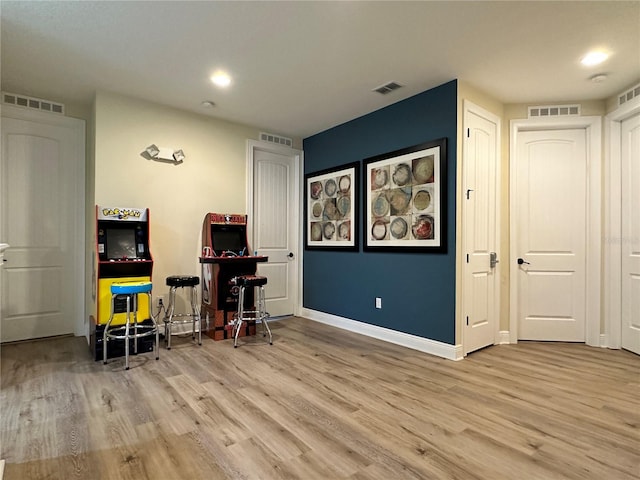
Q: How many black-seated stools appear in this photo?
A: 2